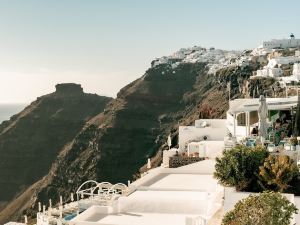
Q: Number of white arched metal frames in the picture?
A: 3